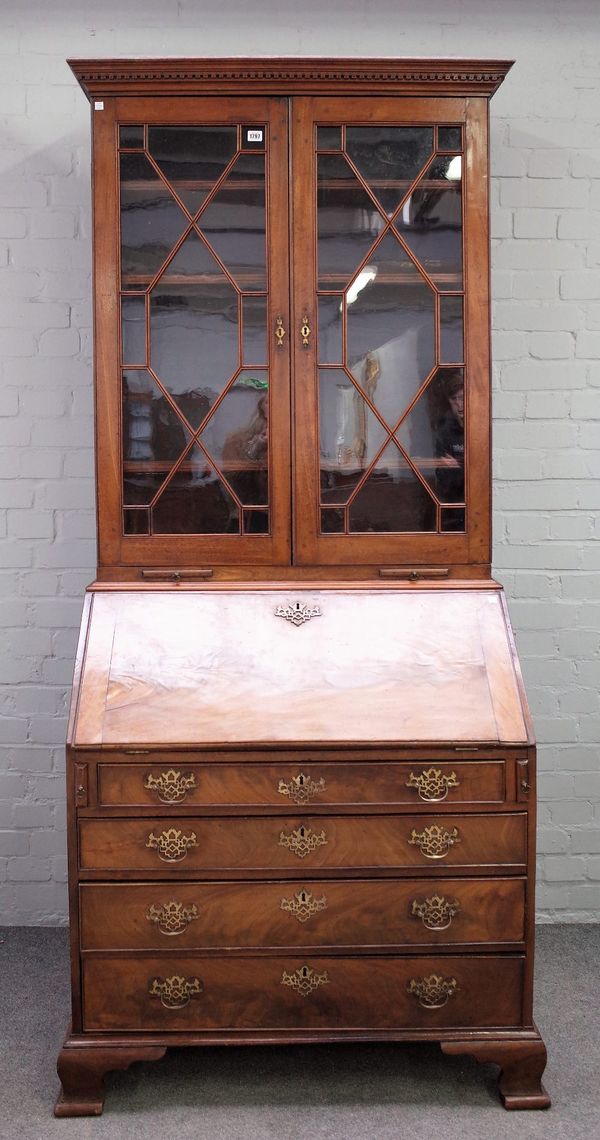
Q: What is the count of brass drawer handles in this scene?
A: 8